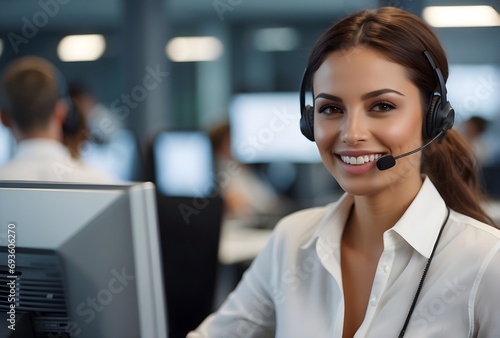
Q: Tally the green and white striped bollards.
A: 0